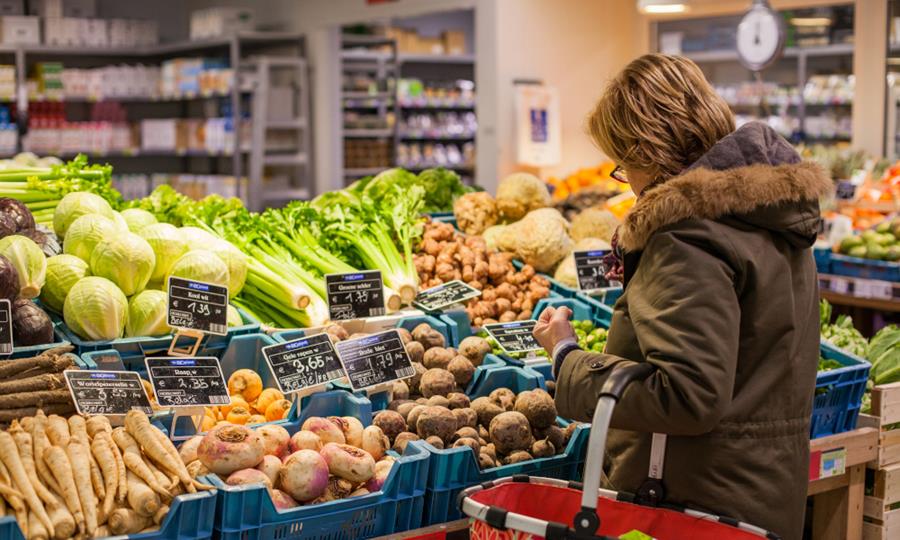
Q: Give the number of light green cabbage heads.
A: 14